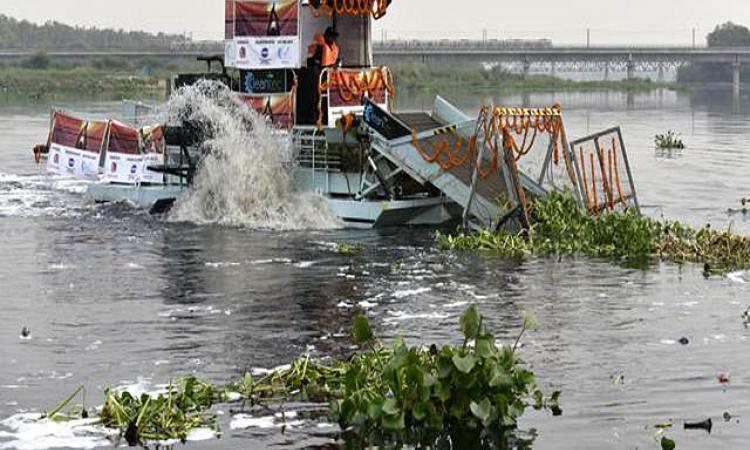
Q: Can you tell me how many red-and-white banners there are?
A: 5